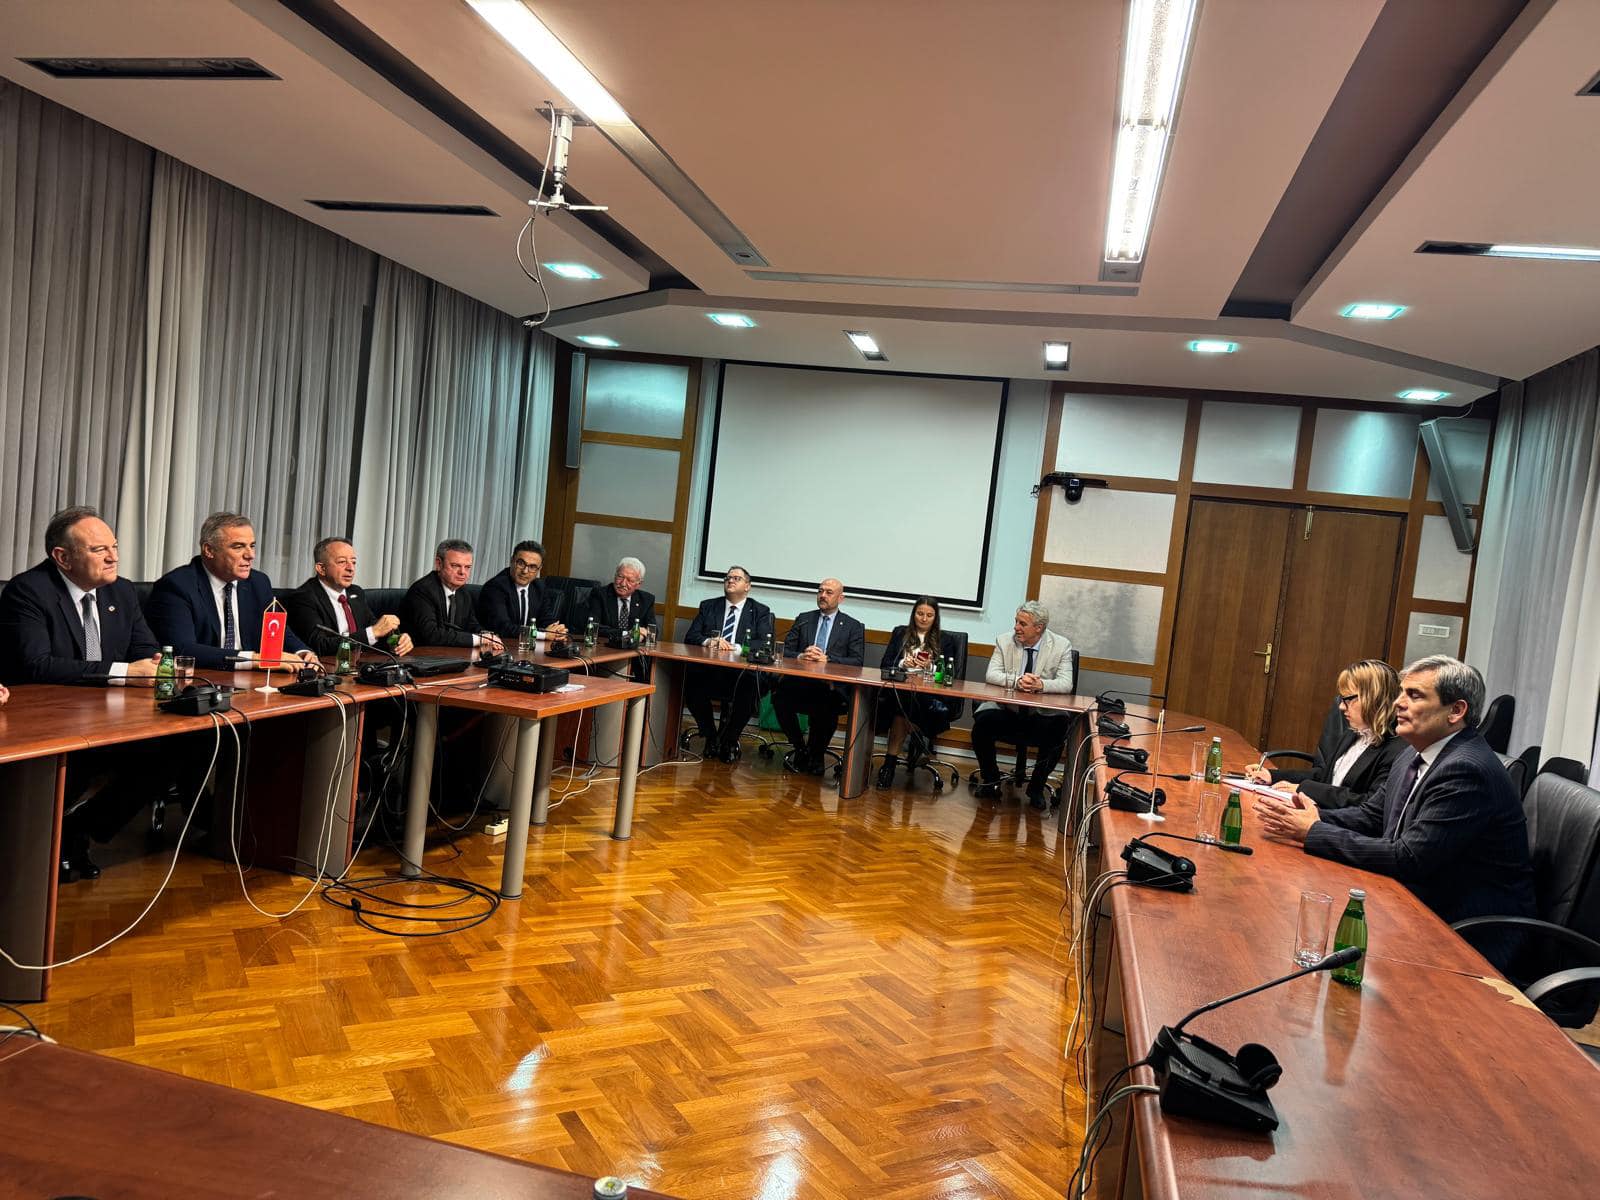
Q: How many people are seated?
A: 12